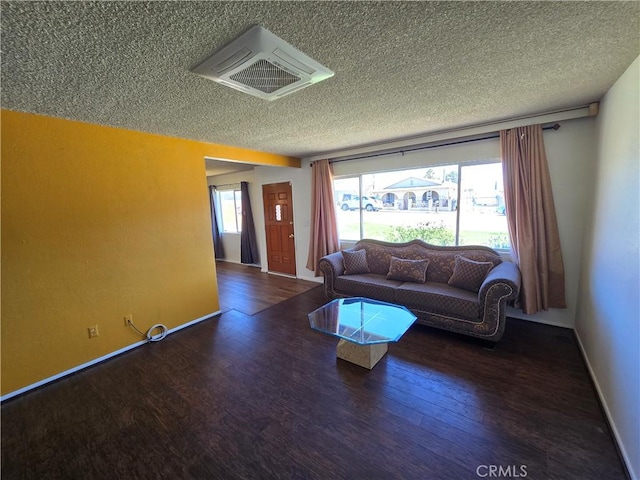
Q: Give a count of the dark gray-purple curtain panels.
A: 2